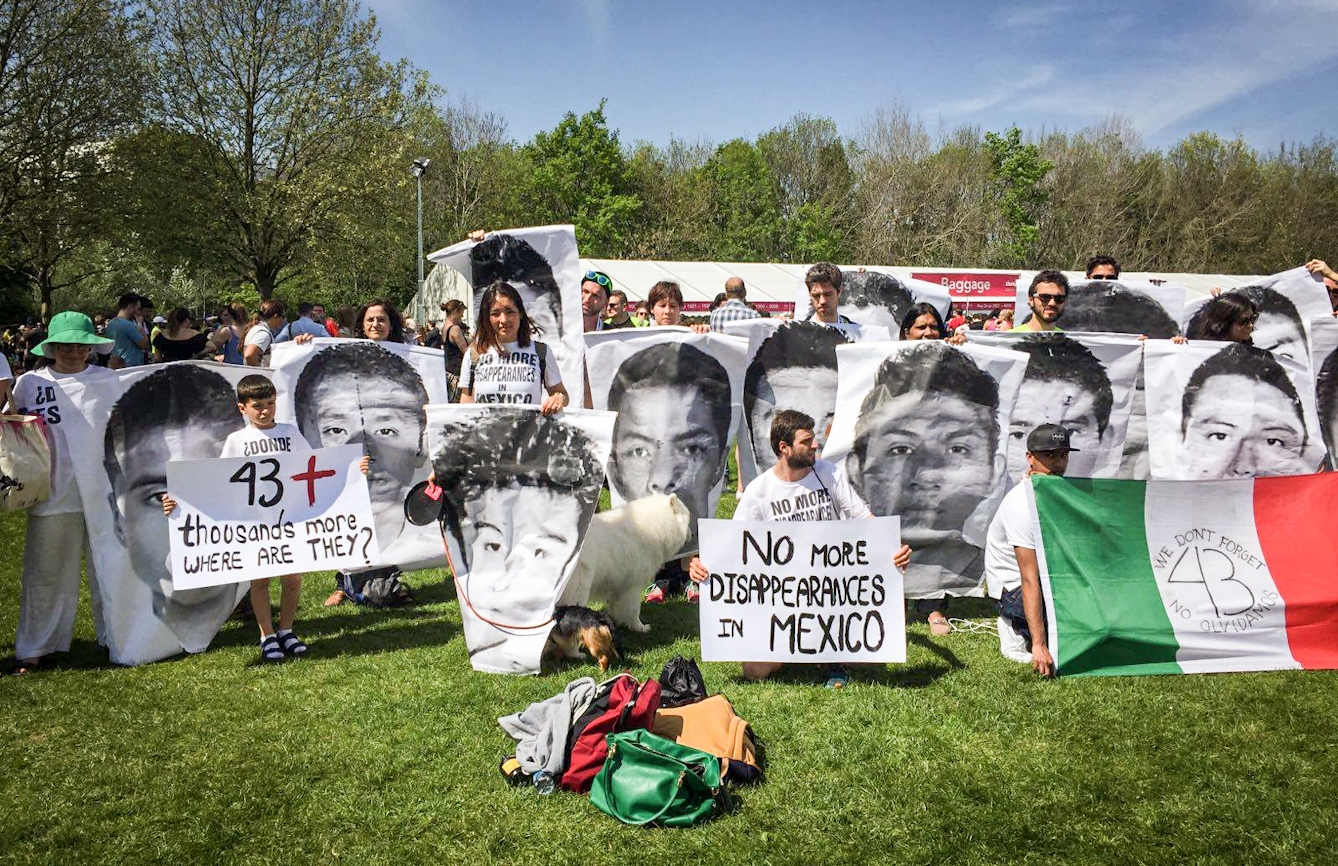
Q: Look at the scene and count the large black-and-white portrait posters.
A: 13